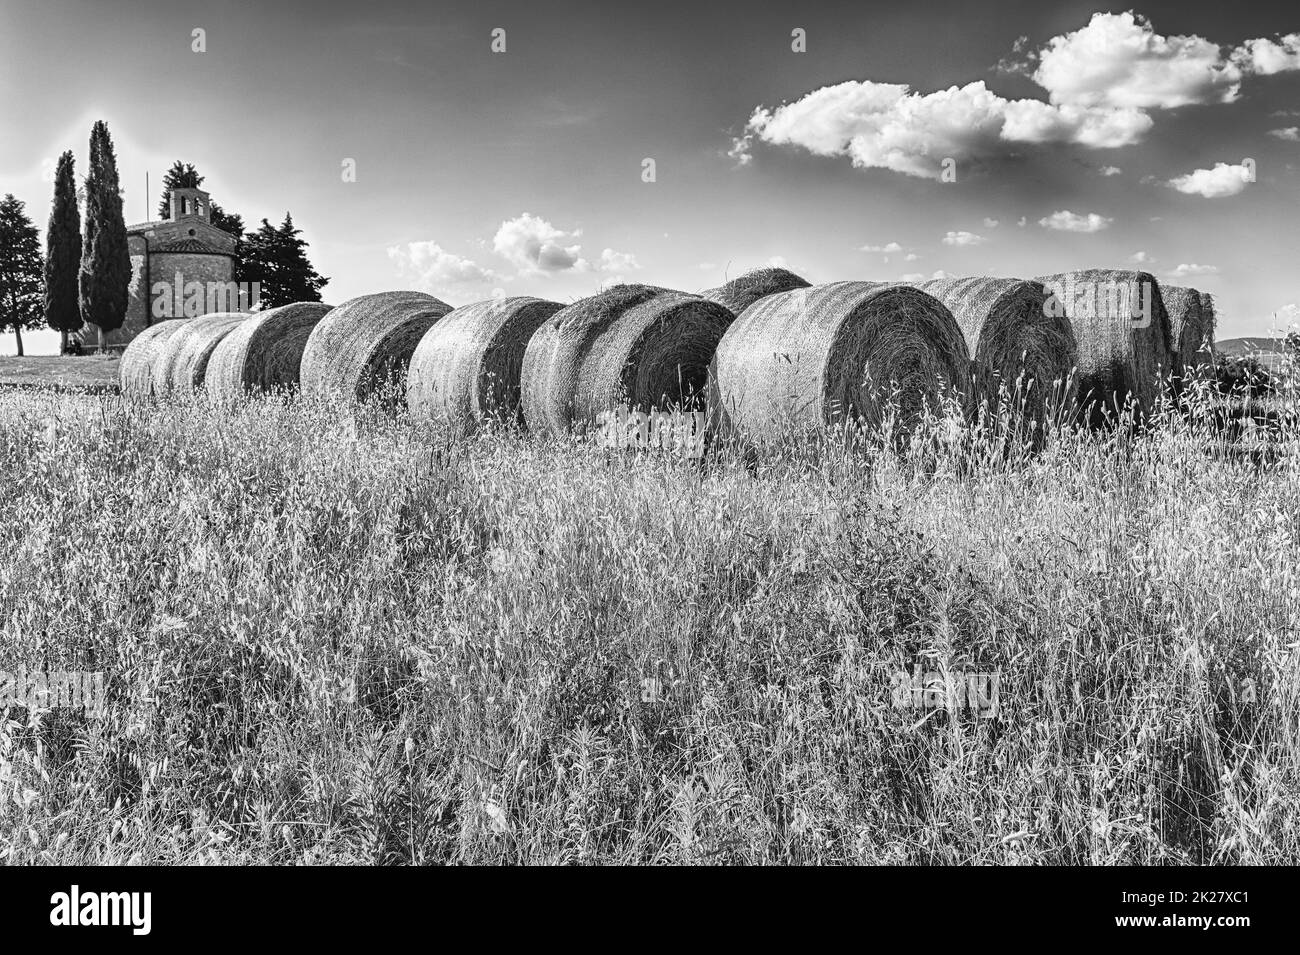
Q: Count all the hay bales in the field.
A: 11